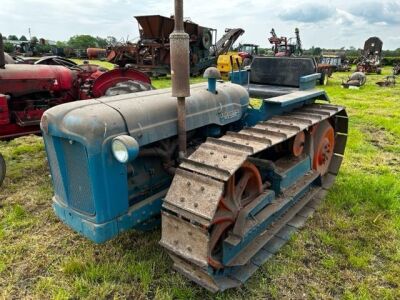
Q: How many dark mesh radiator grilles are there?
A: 2